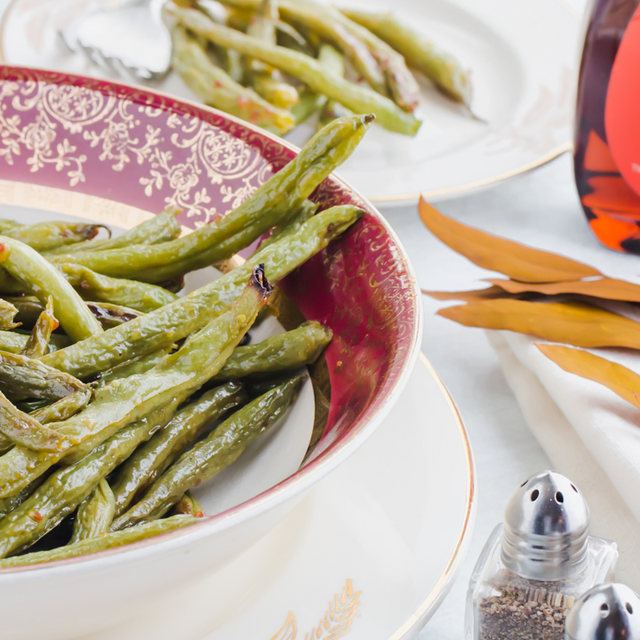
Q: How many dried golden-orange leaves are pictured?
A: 5